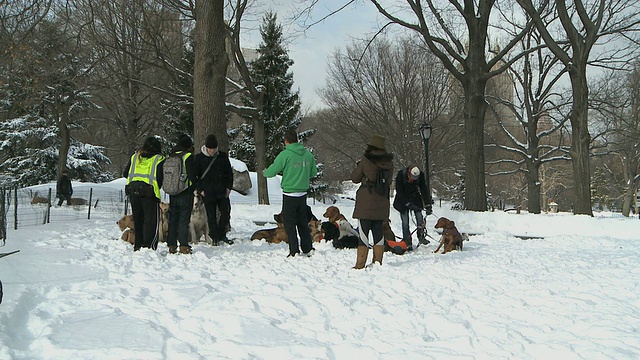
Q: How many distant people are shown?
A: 1